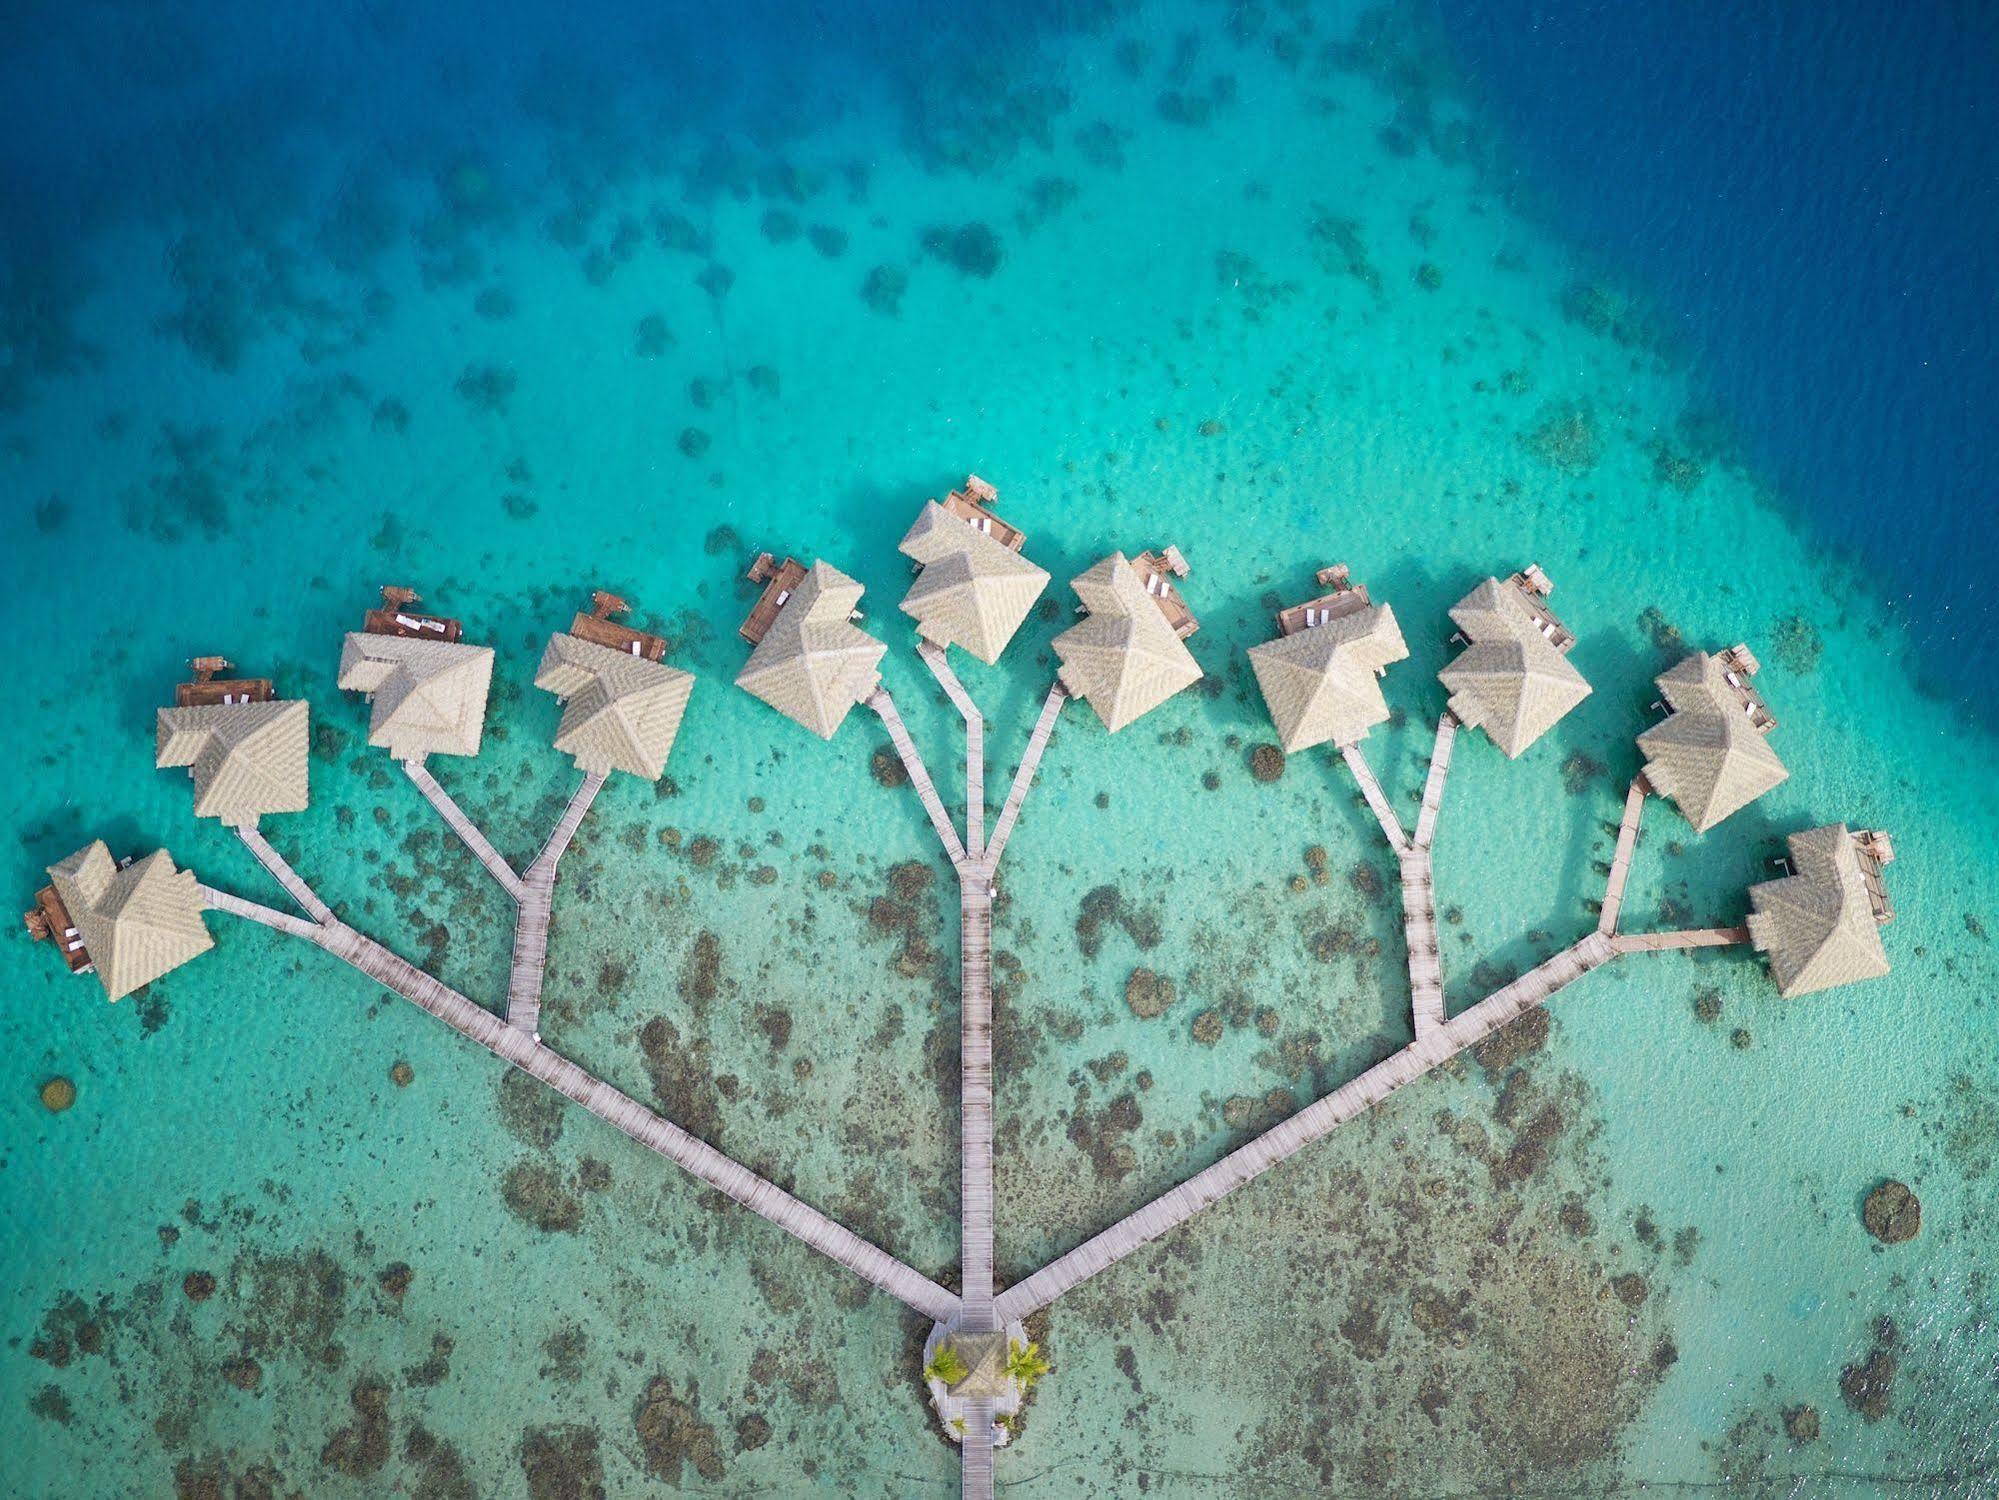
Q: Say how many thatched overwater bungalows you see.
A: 11